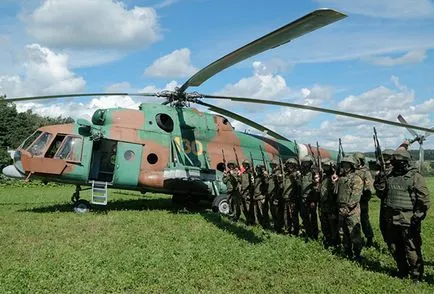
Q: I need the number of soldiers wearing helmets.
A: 11